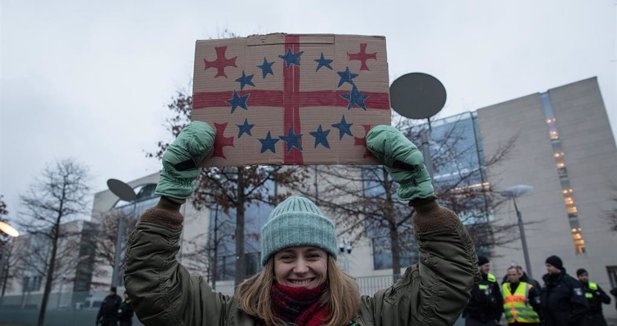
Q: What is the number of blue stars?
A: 12